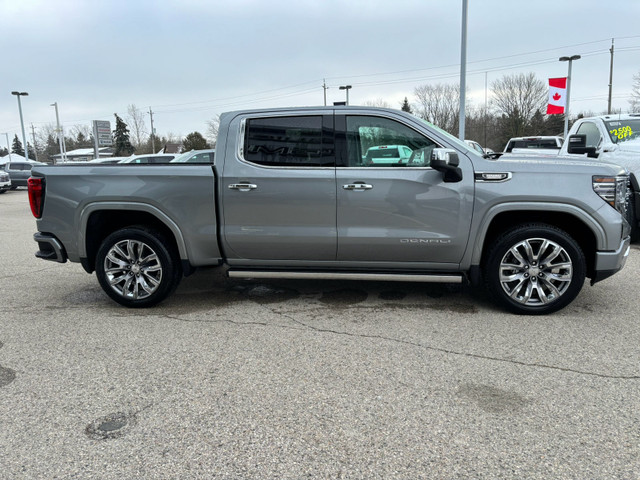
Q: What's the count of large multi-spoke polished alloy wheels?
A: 2